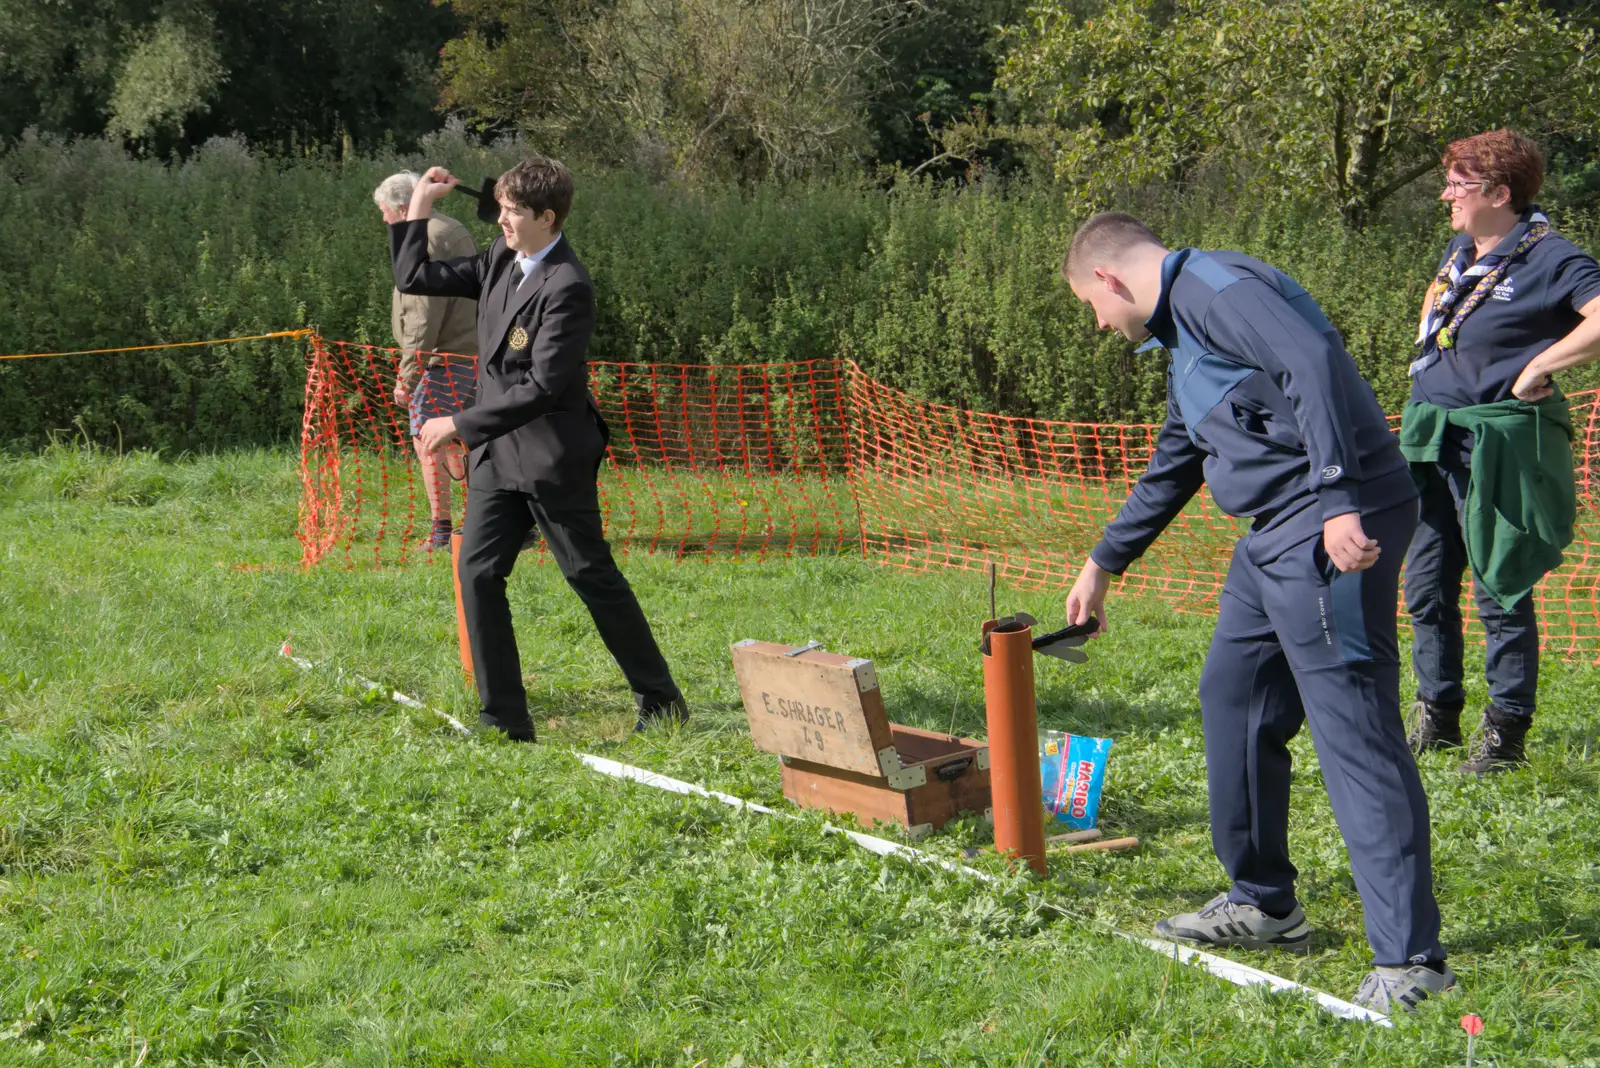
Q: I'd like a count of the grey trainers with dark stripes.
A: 2